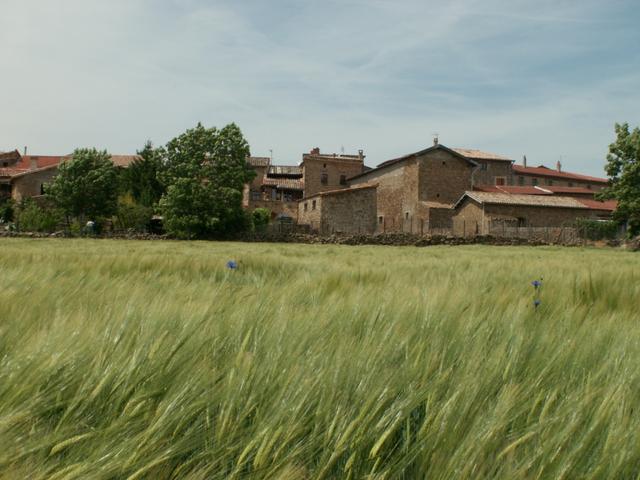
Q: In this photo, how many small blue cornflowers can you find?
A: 3